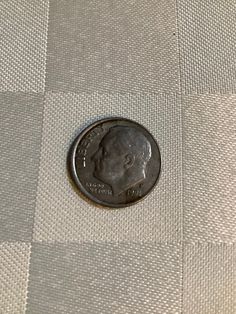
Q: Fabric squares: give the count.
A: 9